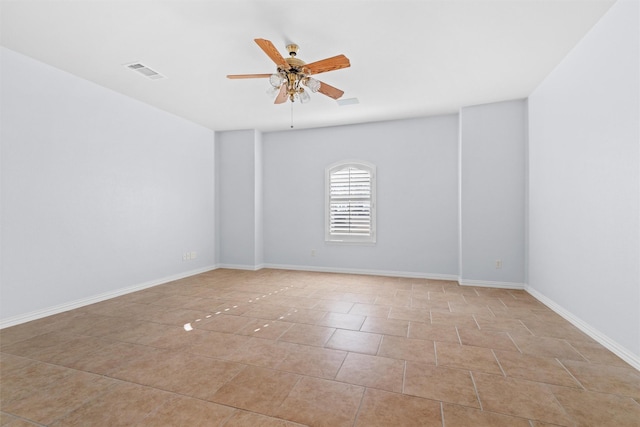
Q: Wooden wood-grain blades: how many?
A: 5